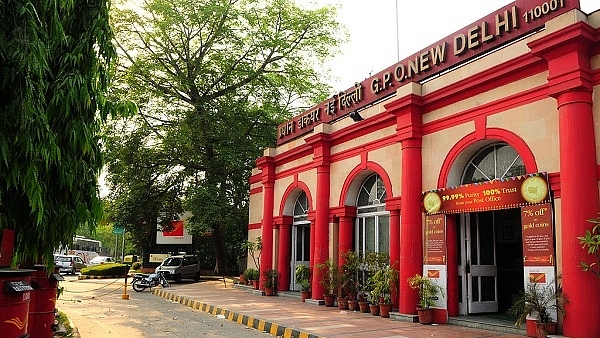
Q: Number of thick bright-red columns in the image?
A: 4